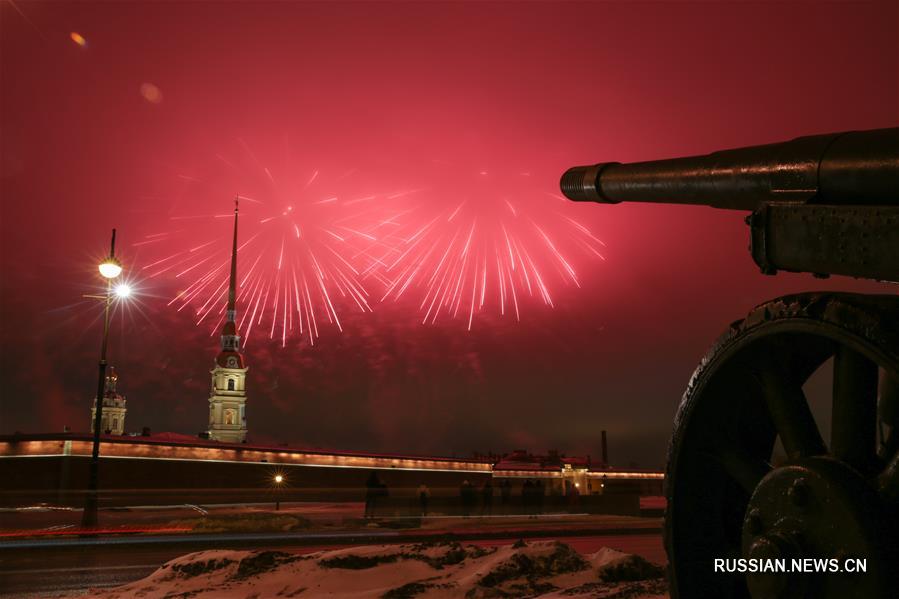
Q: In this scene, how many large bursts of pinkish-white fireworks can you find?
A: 2